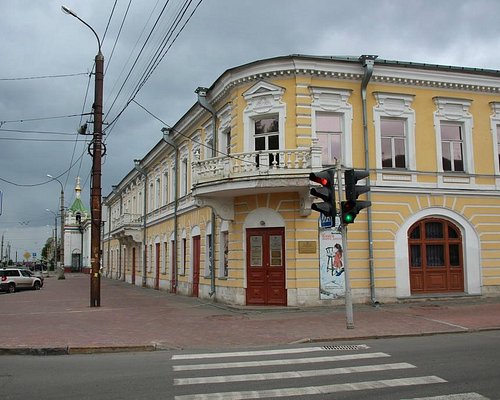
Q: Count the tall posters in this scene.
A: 1